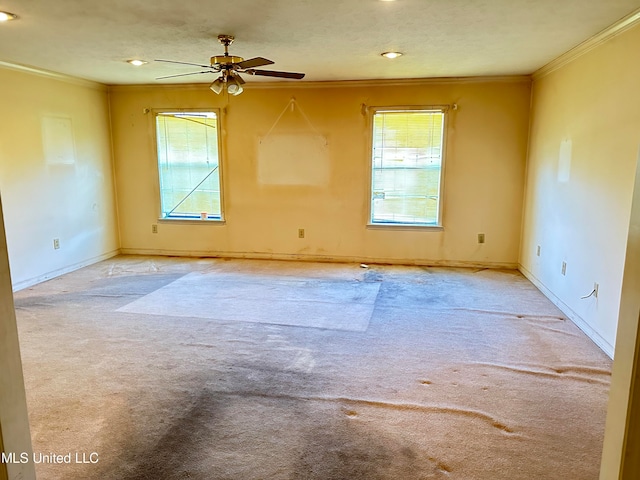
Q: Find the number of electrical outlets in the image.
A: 7